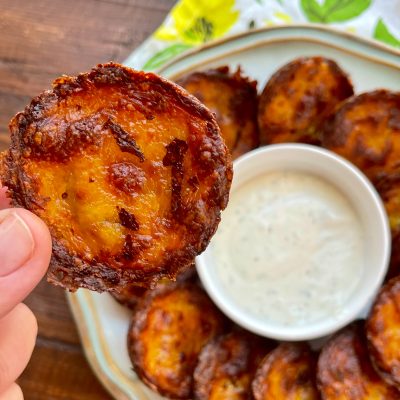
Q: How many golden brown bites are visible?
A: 11